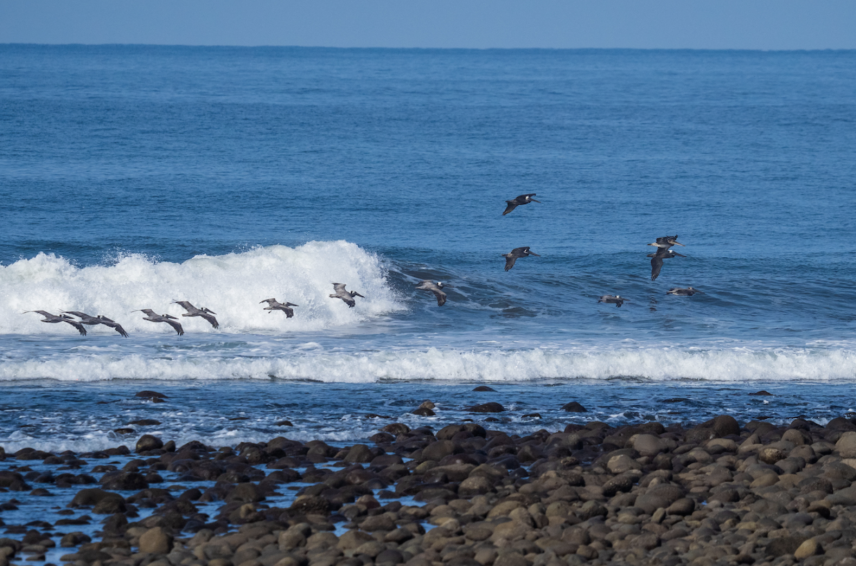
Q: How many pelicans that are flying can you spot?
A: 13